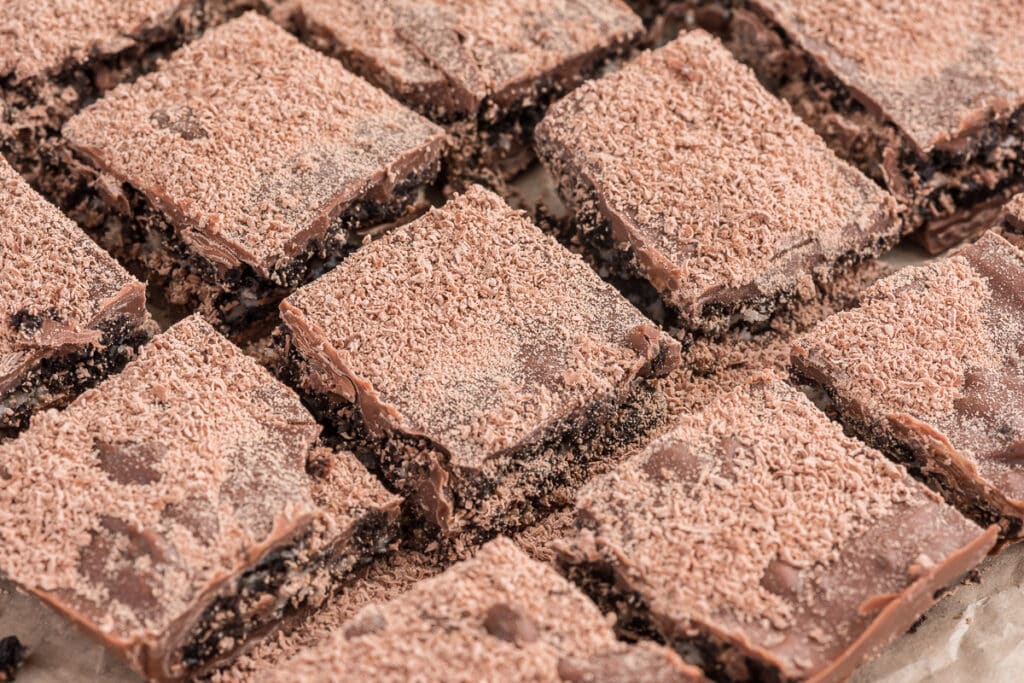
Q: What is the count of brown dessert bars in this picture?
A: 11